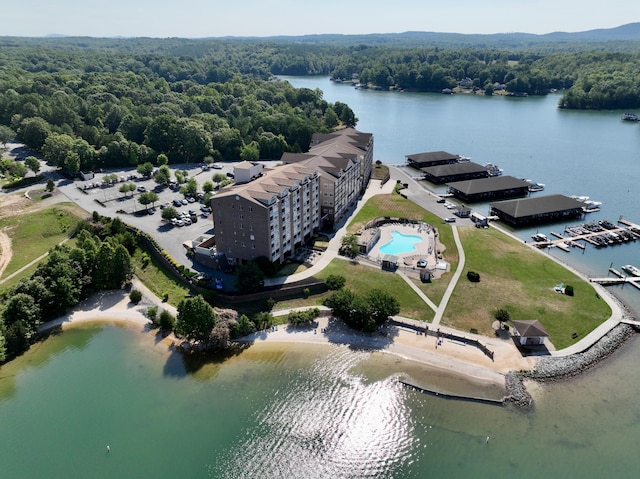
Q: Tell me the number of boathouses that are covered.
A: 4